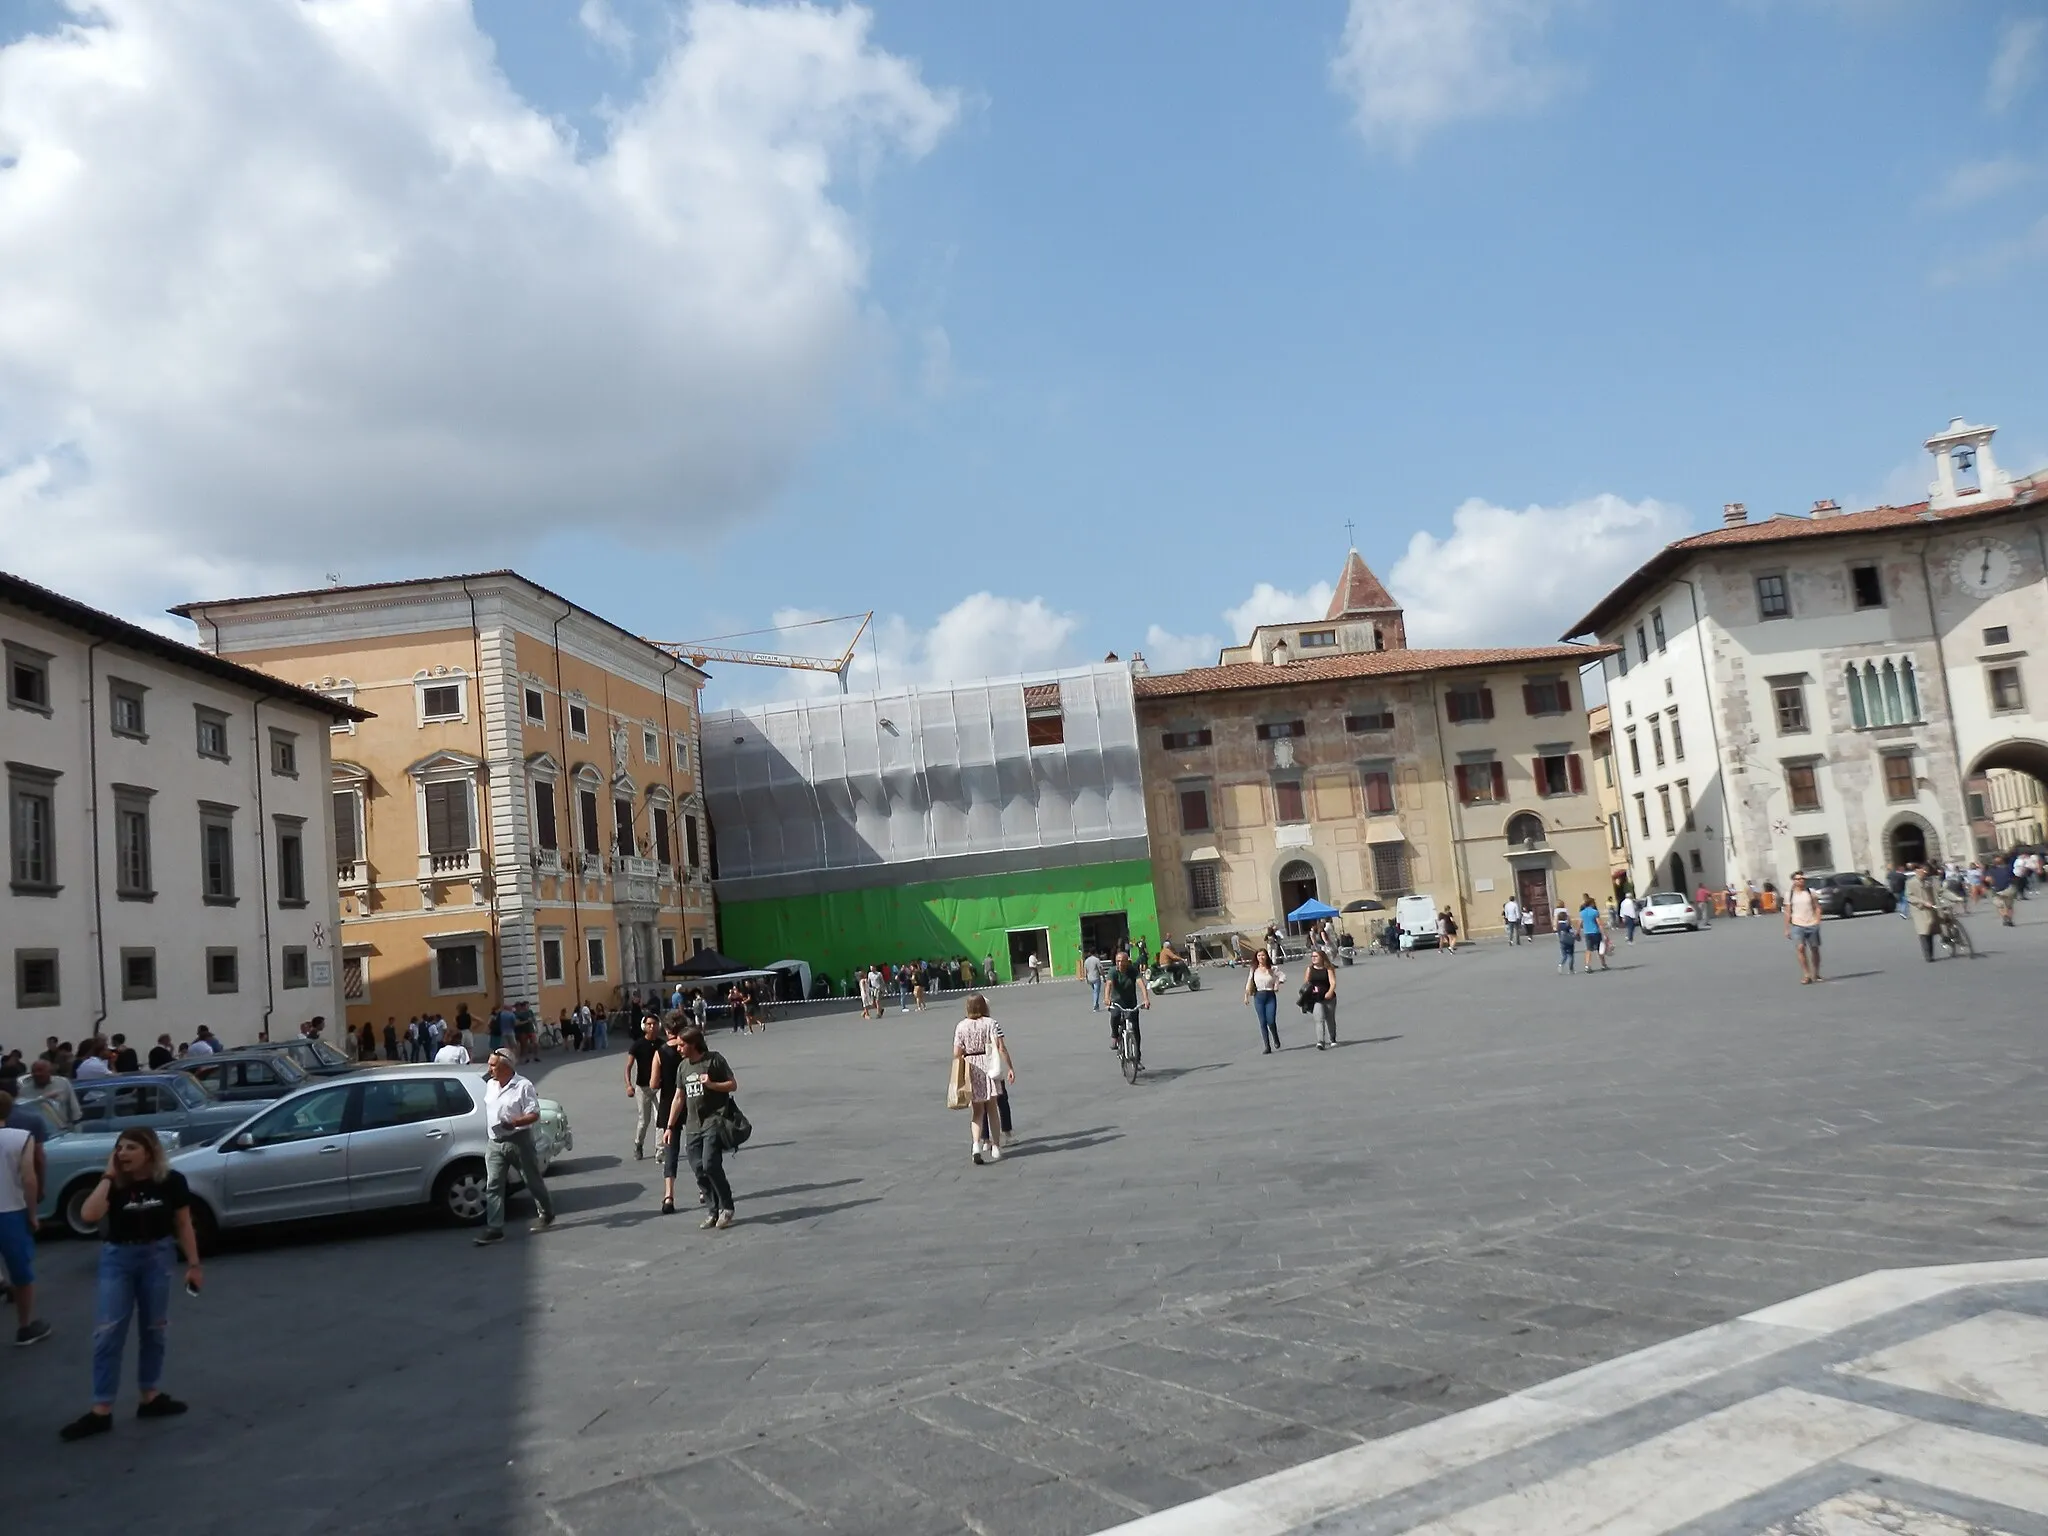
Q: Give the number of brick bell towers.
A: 1